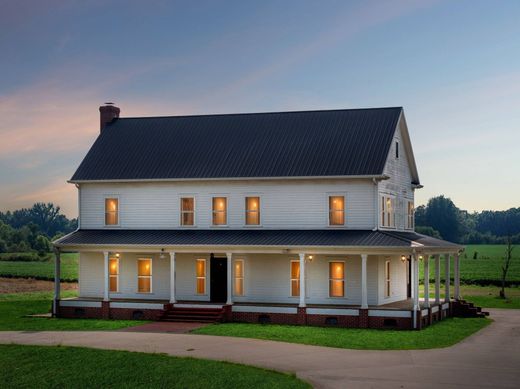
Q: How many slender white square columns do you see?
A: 11